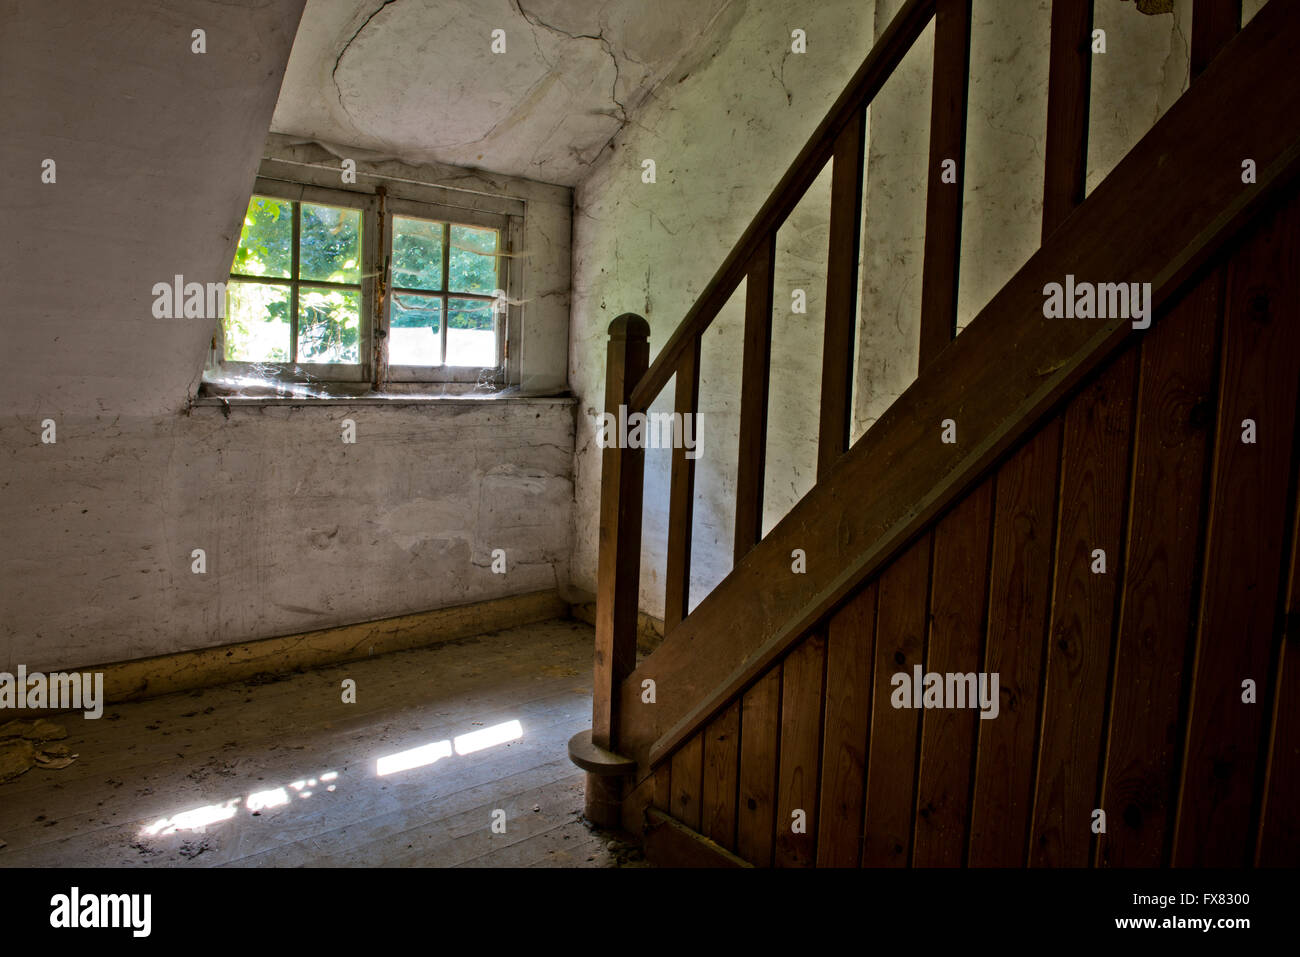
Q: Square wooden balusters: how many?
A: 6